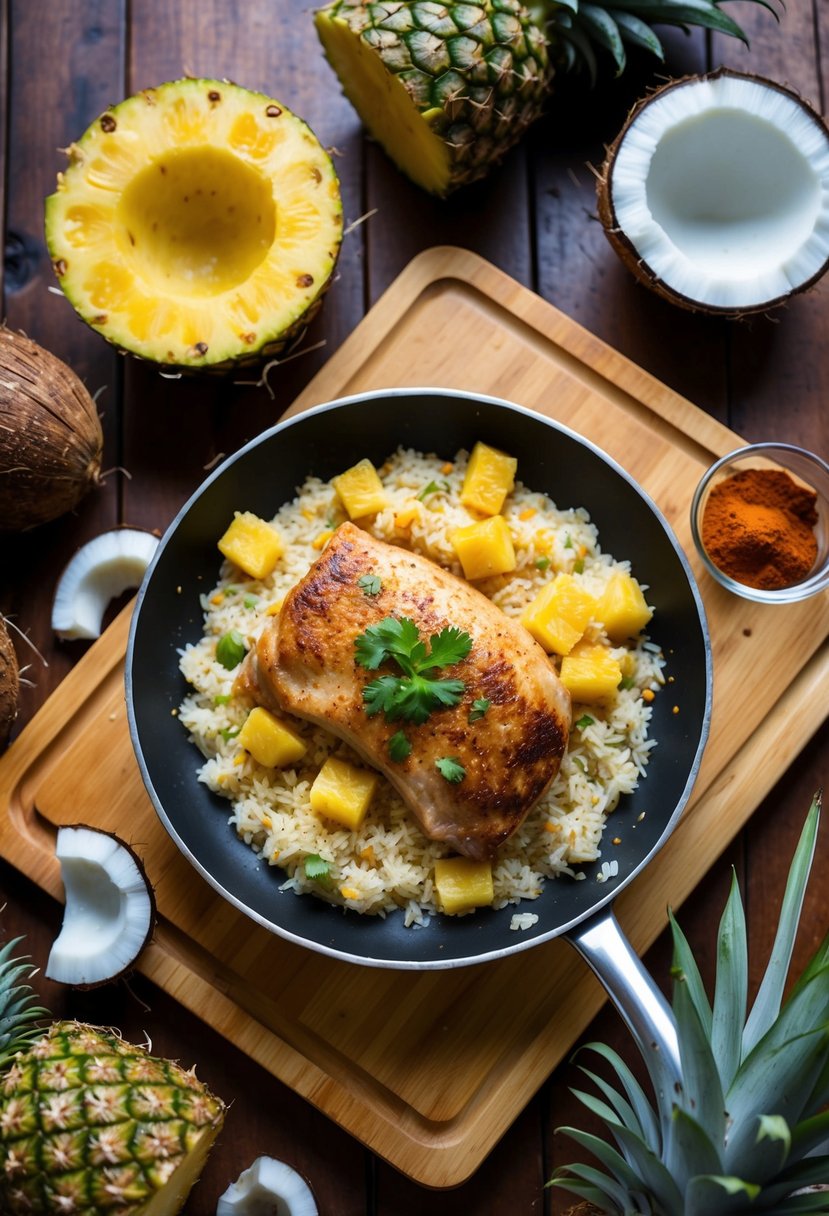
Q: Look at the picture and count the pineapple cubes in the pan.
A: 10